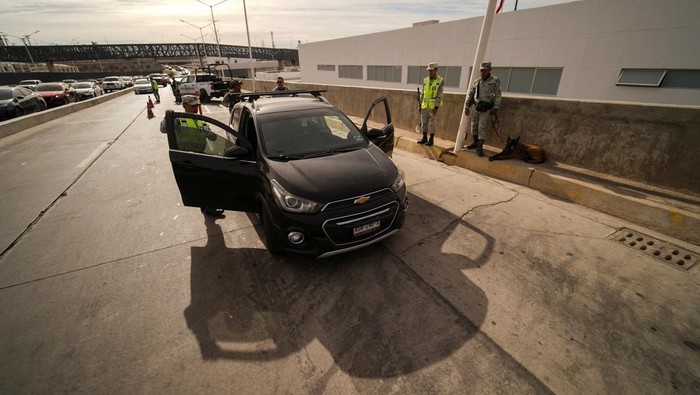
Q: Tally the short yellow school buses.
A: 0